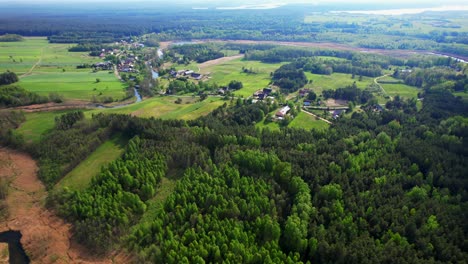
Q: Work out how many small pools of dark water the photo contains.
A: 1